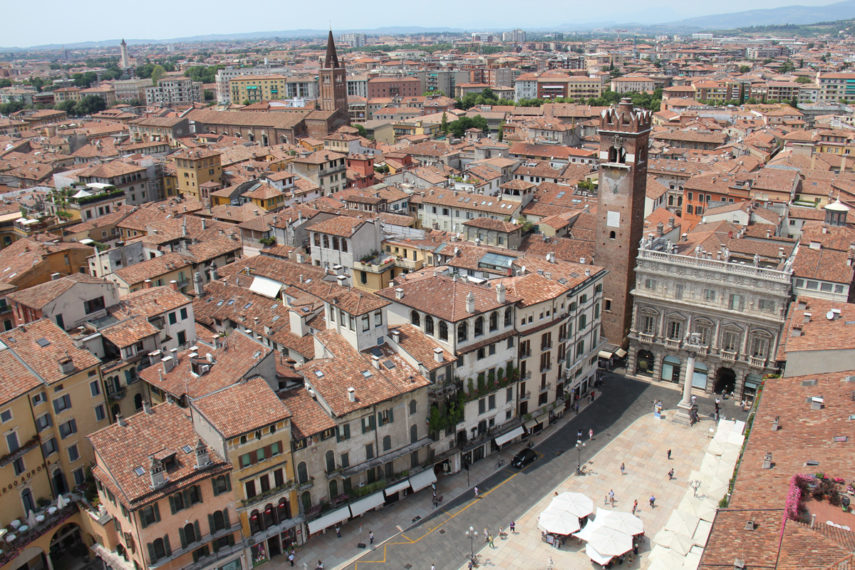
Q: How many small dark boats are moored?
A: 0